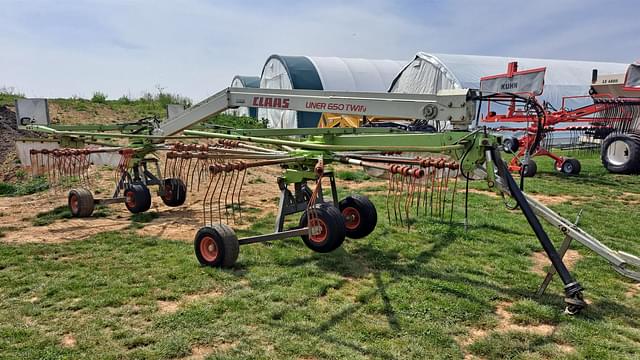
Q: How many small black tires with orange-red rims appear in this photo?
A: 6